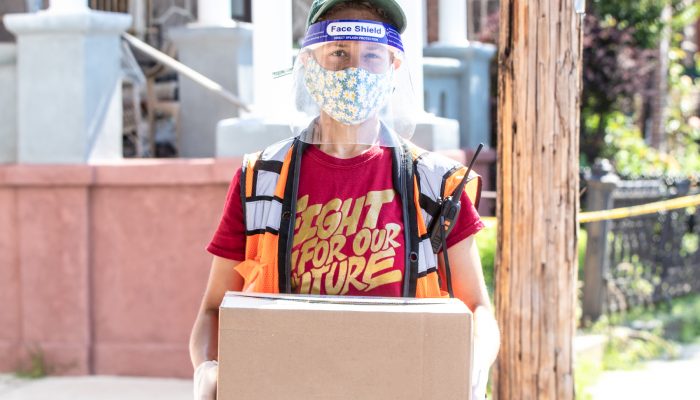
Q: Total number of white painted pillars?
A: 5